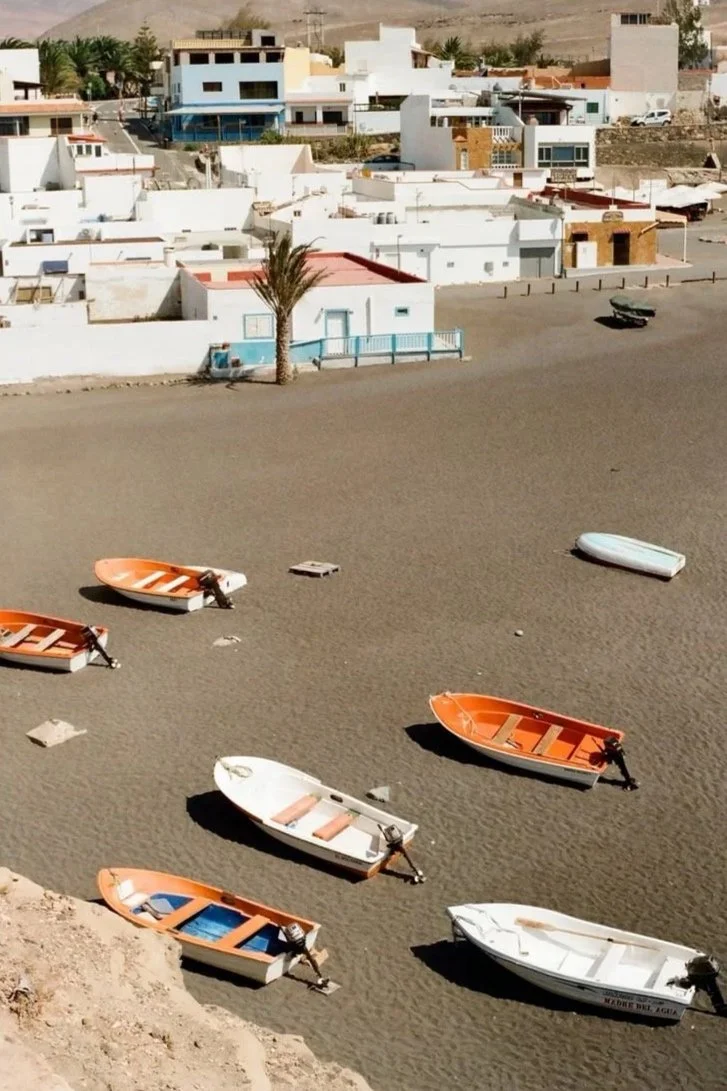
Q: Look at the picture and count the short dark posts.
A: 9